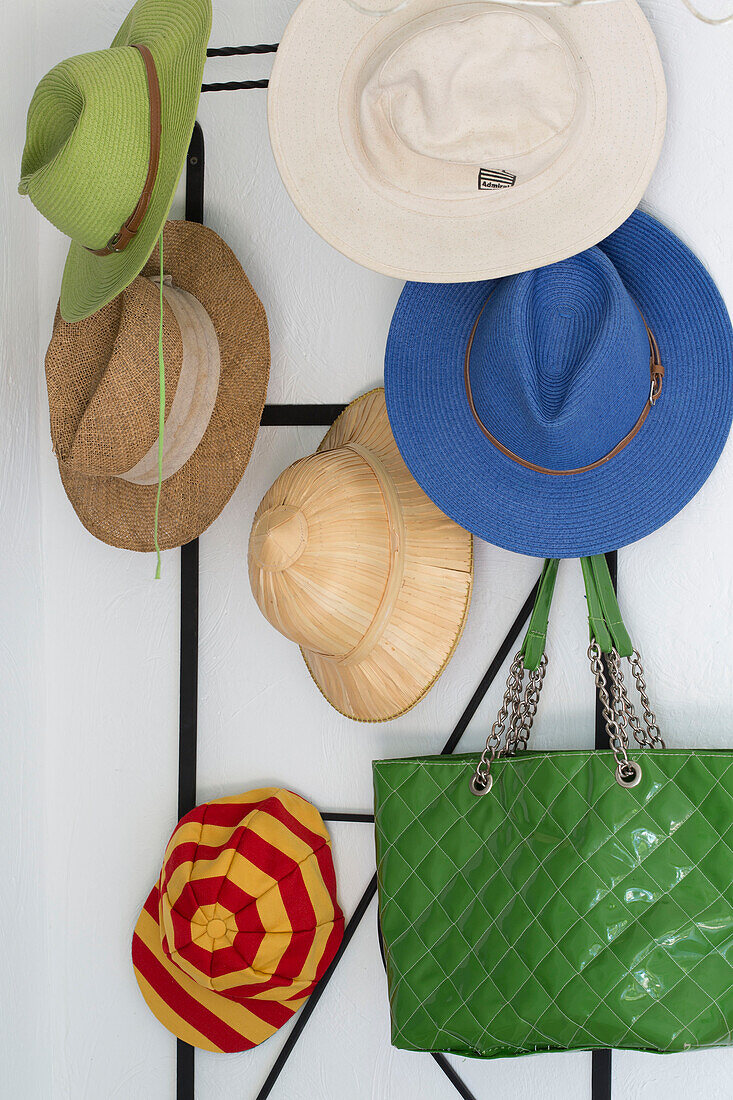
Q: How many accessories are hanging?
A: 7